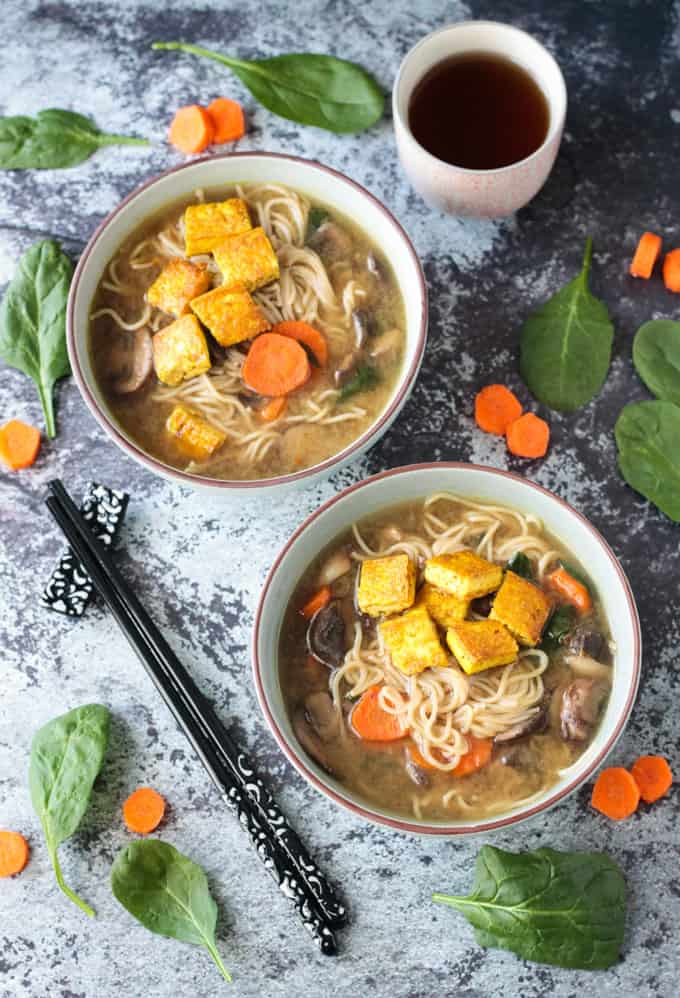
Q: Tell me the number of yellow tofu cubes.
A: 12